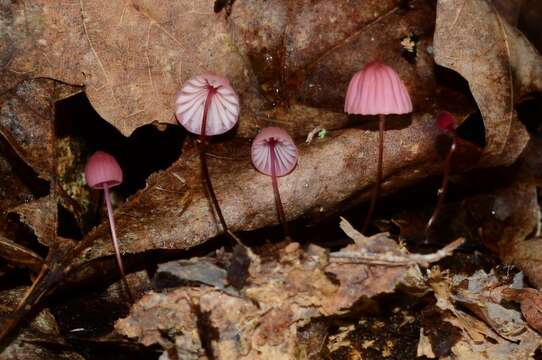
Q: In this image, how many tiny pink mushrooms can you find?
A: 5